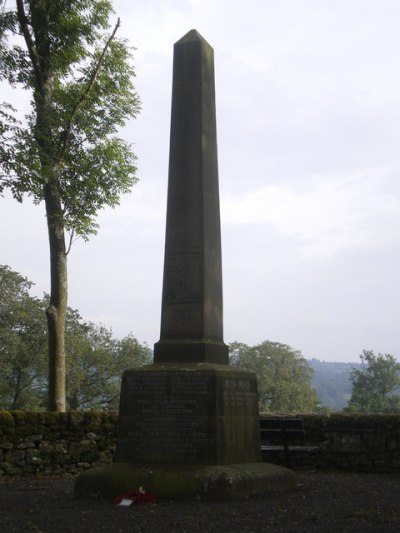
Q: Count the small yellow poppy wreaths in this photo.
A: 0